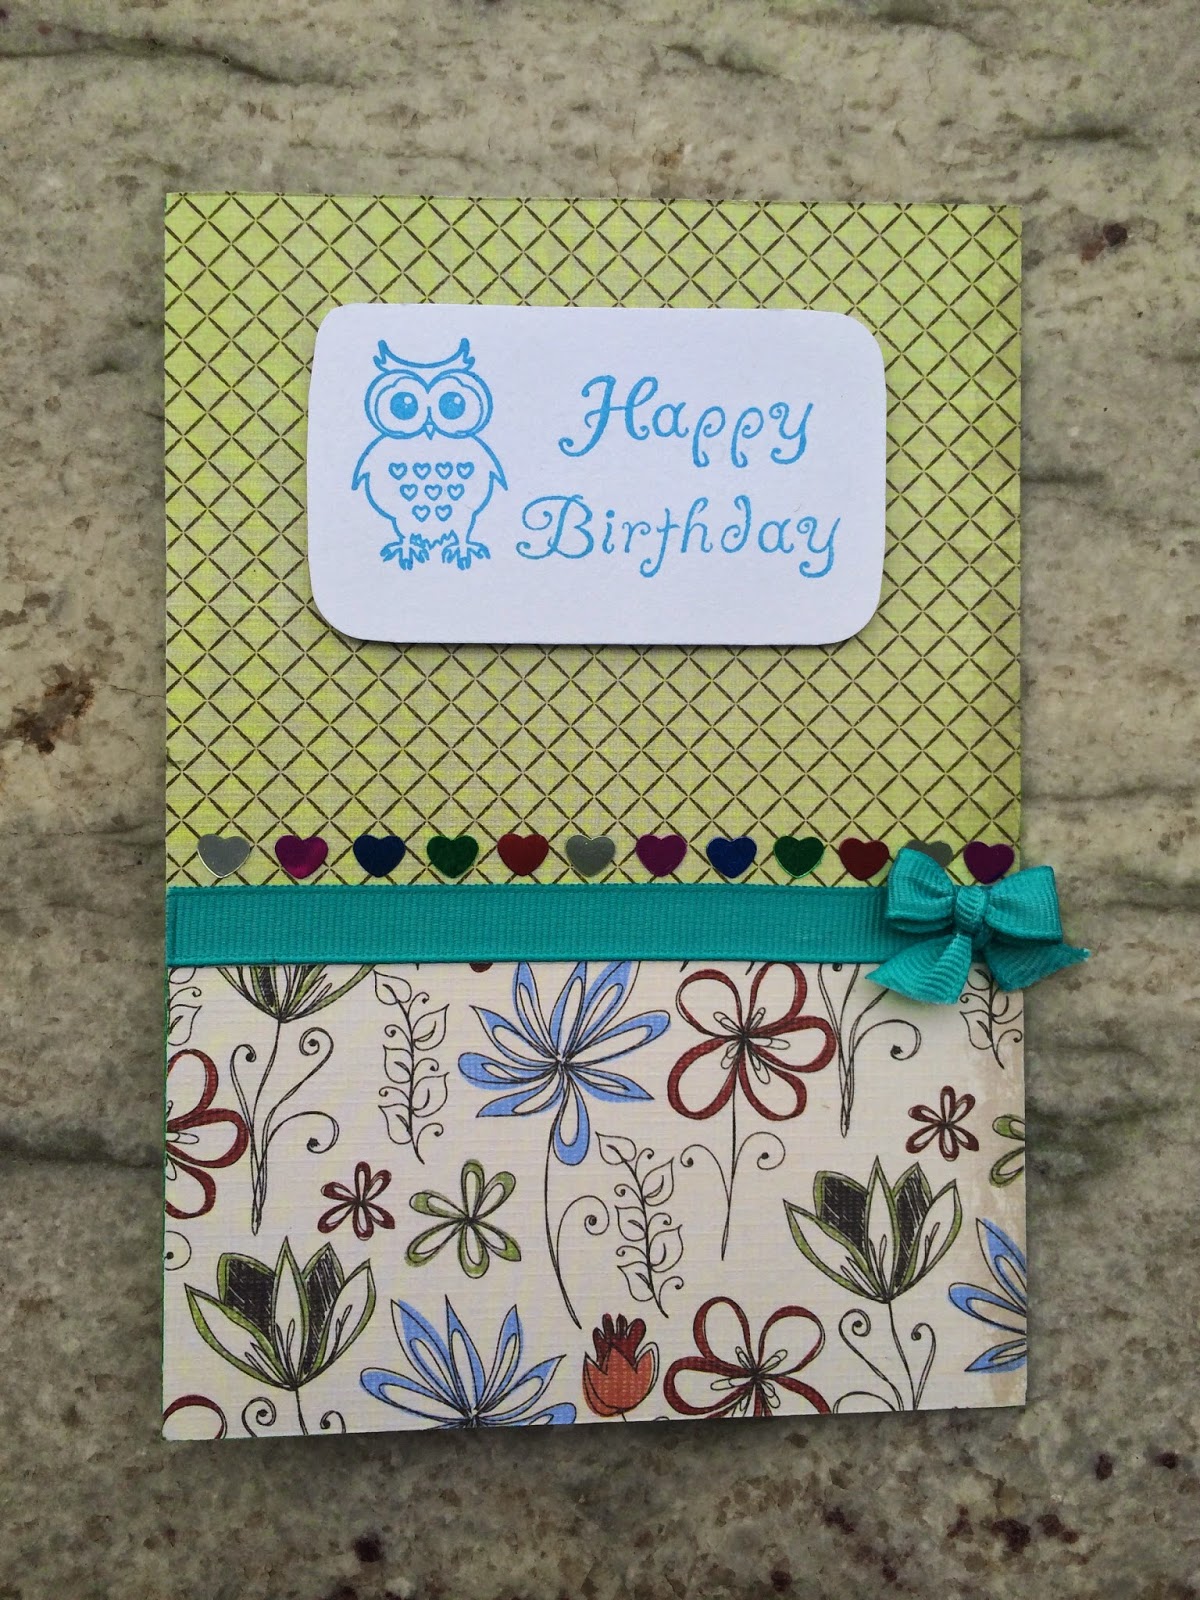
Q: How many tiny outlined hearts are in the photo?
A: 9